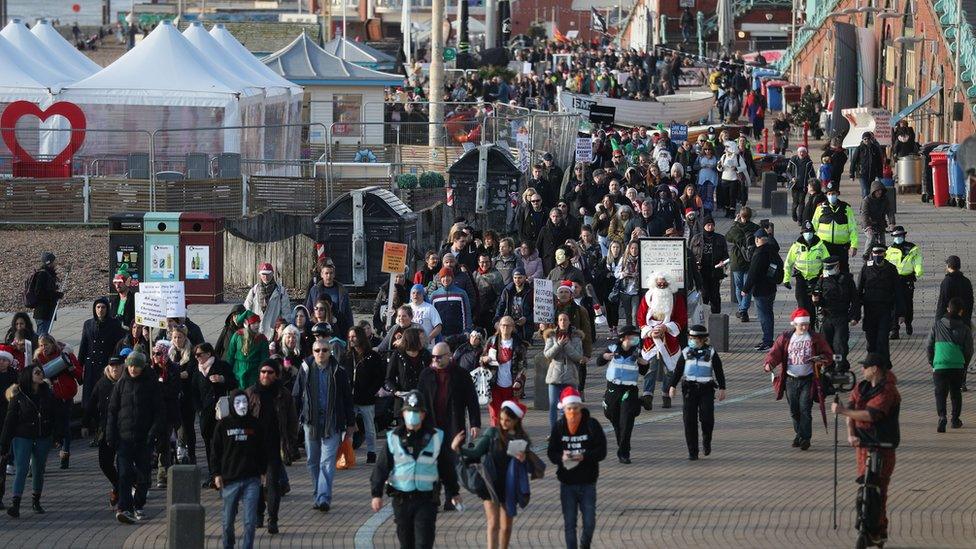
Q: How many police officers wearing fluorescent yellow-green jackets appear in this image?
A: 3